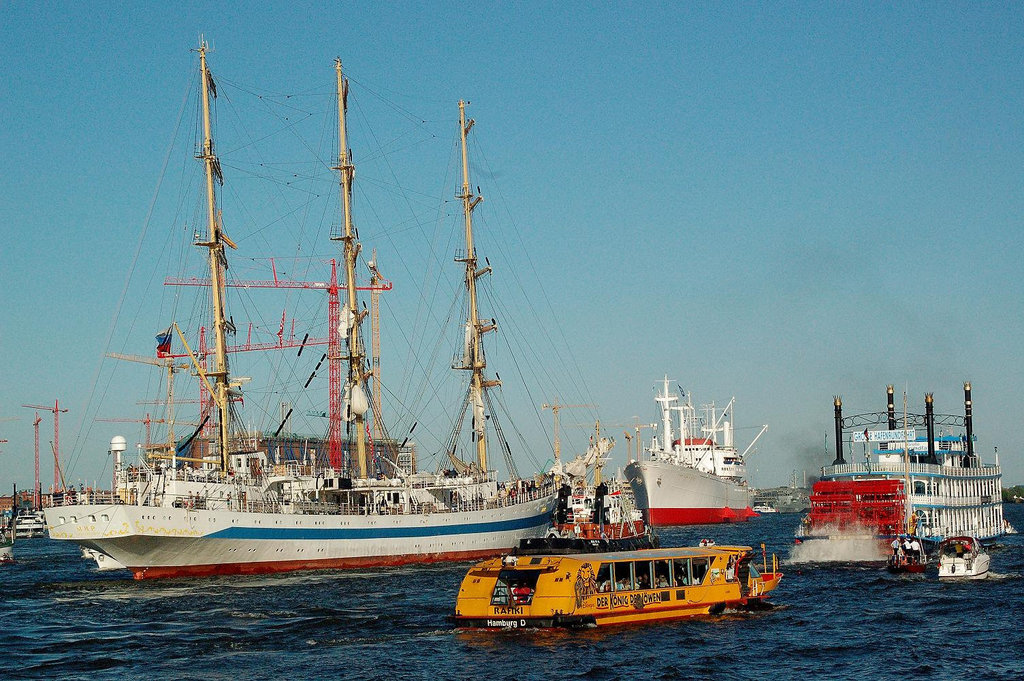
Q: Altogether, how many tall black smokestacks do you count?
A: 4